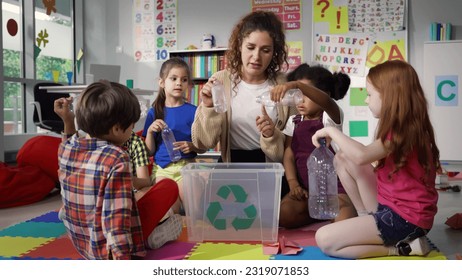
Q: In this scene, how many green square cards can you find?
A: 2